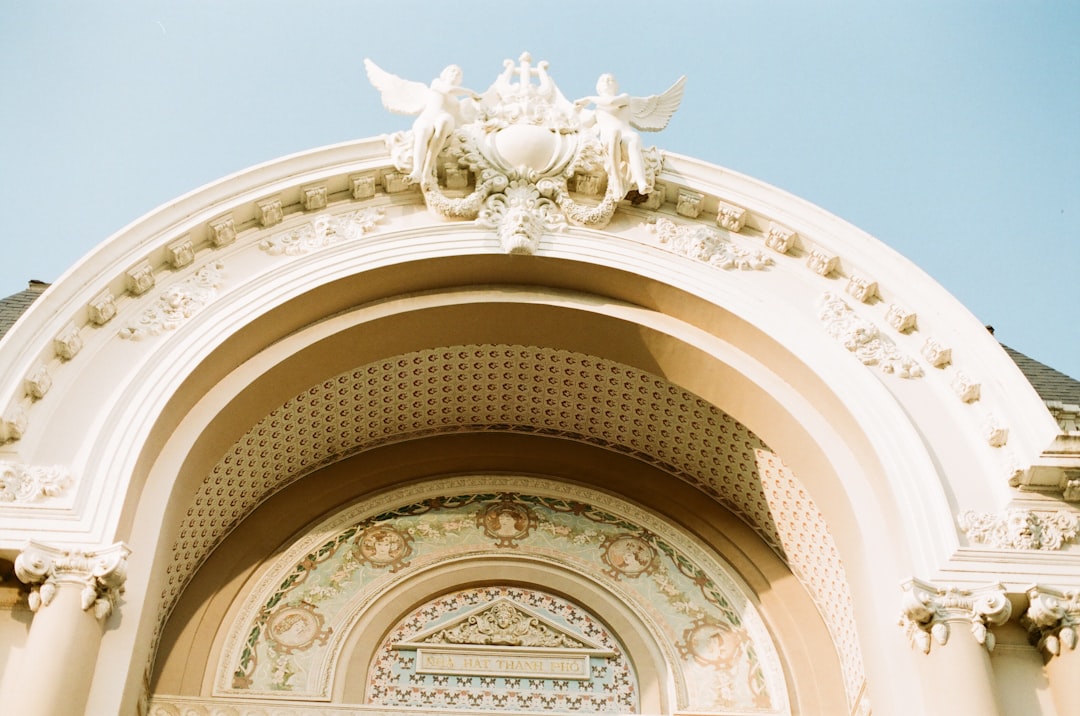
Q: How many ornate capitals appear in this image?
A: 3